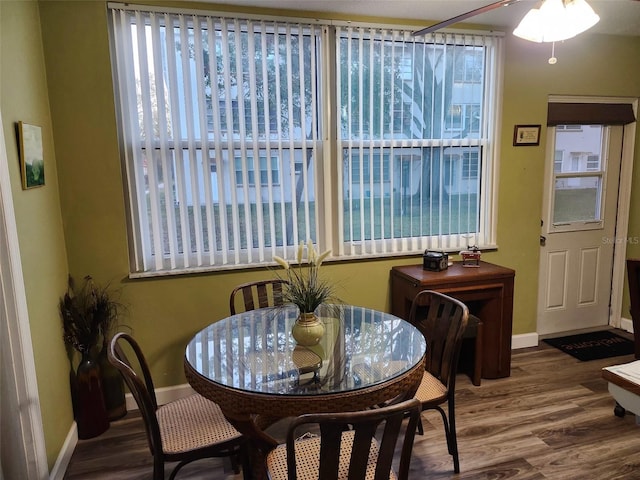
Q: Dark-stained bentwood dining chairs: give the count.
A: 4